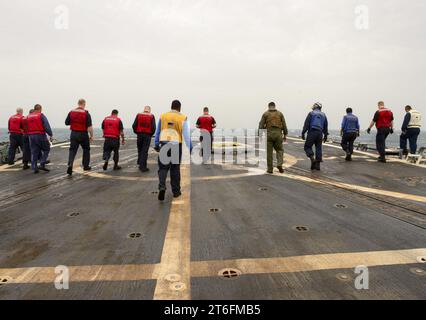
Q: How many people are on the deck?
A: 13